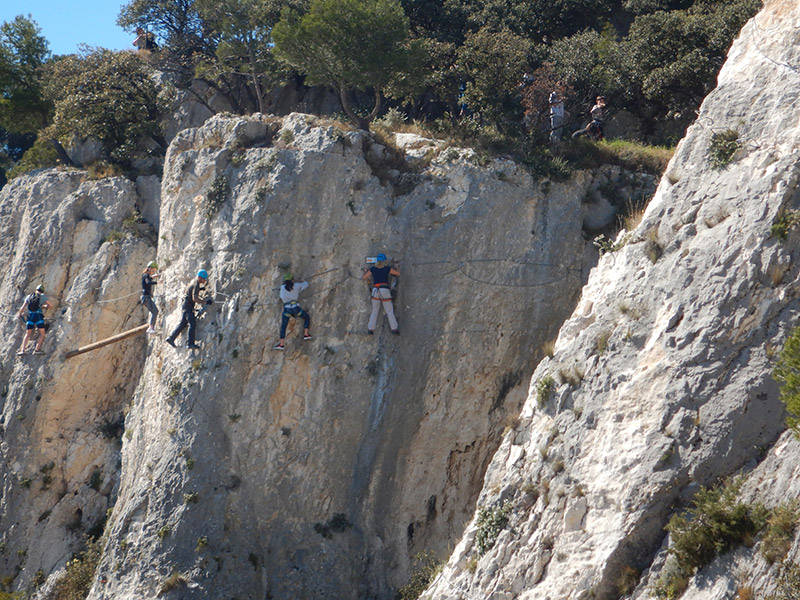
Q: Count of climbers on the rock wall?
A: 5